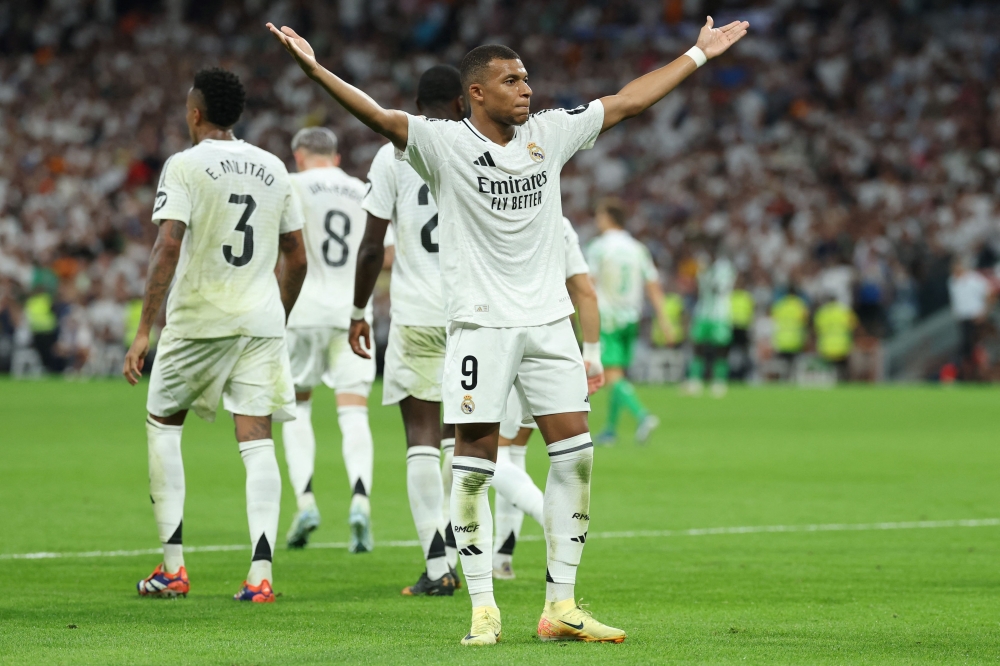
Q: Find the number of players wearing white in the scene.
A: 5